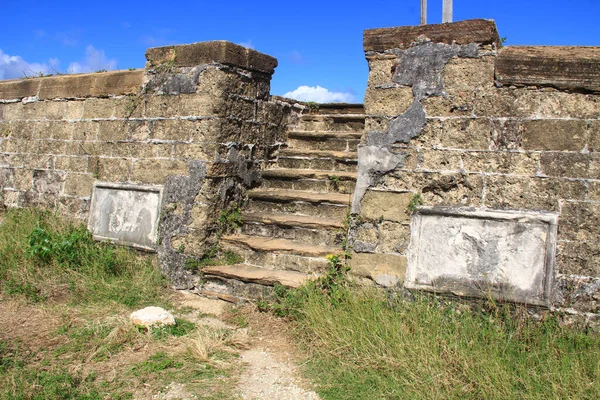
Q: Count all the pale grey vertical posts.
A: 2